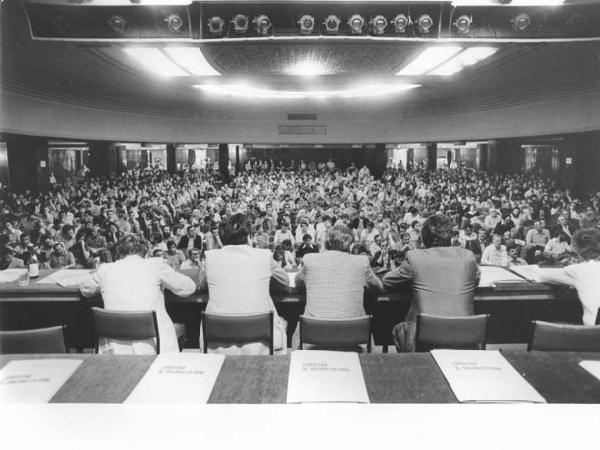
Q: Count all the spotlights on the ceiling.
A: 13